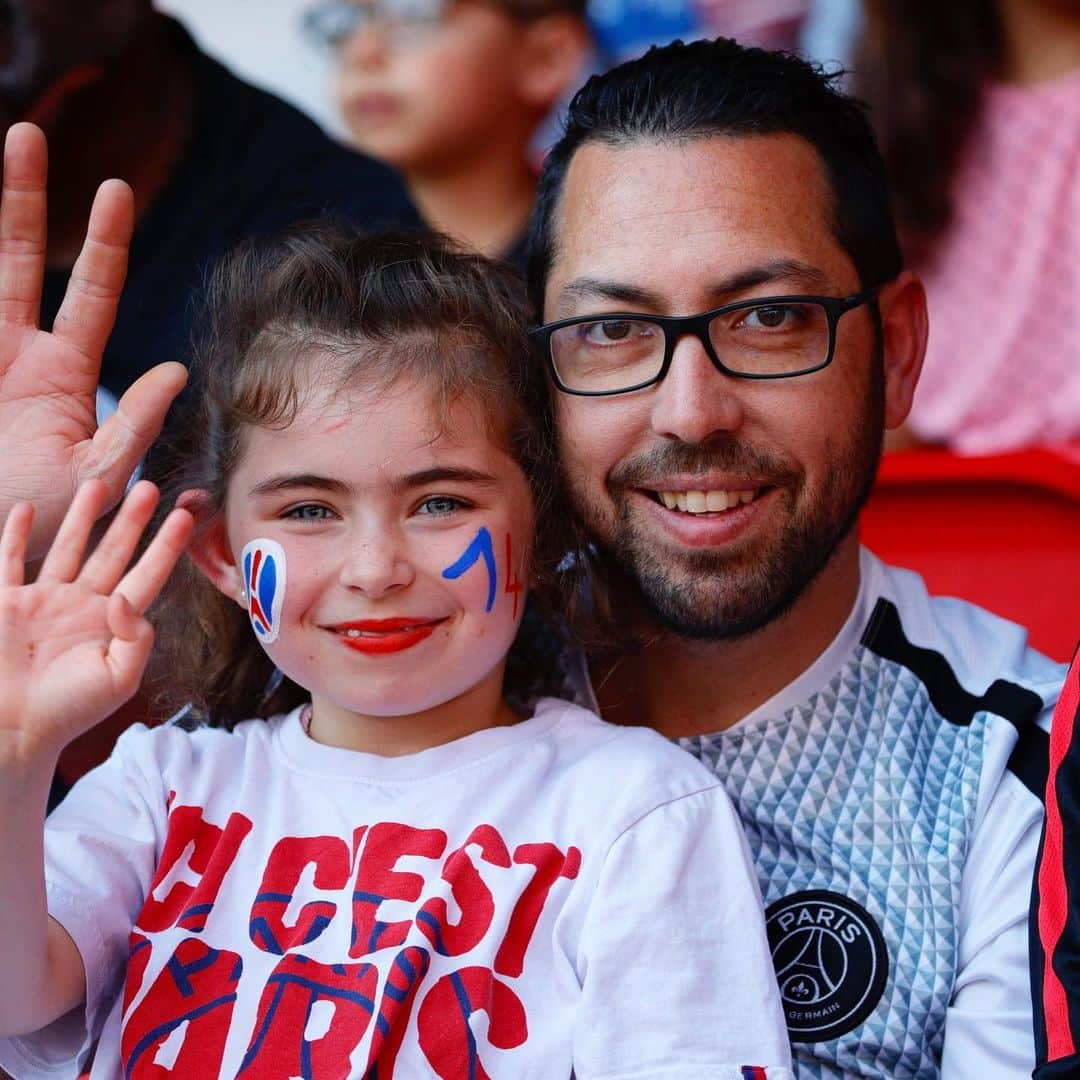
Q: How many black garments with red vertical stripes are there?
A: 1